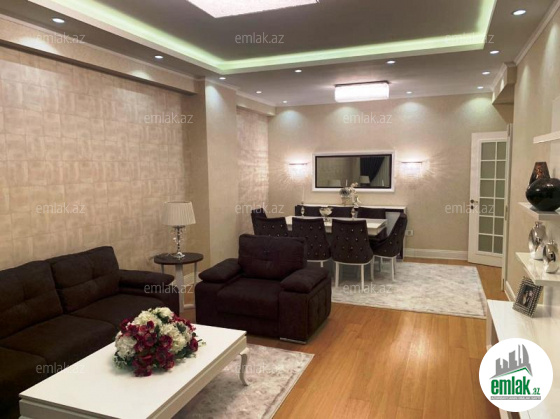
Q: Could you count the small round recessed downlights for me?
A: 12